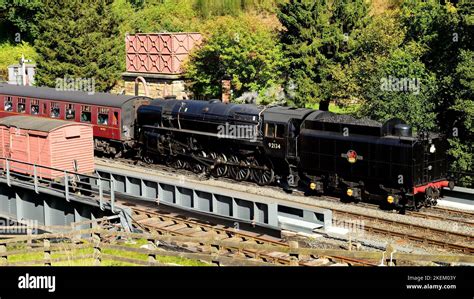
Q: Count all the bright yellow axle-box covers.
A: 3